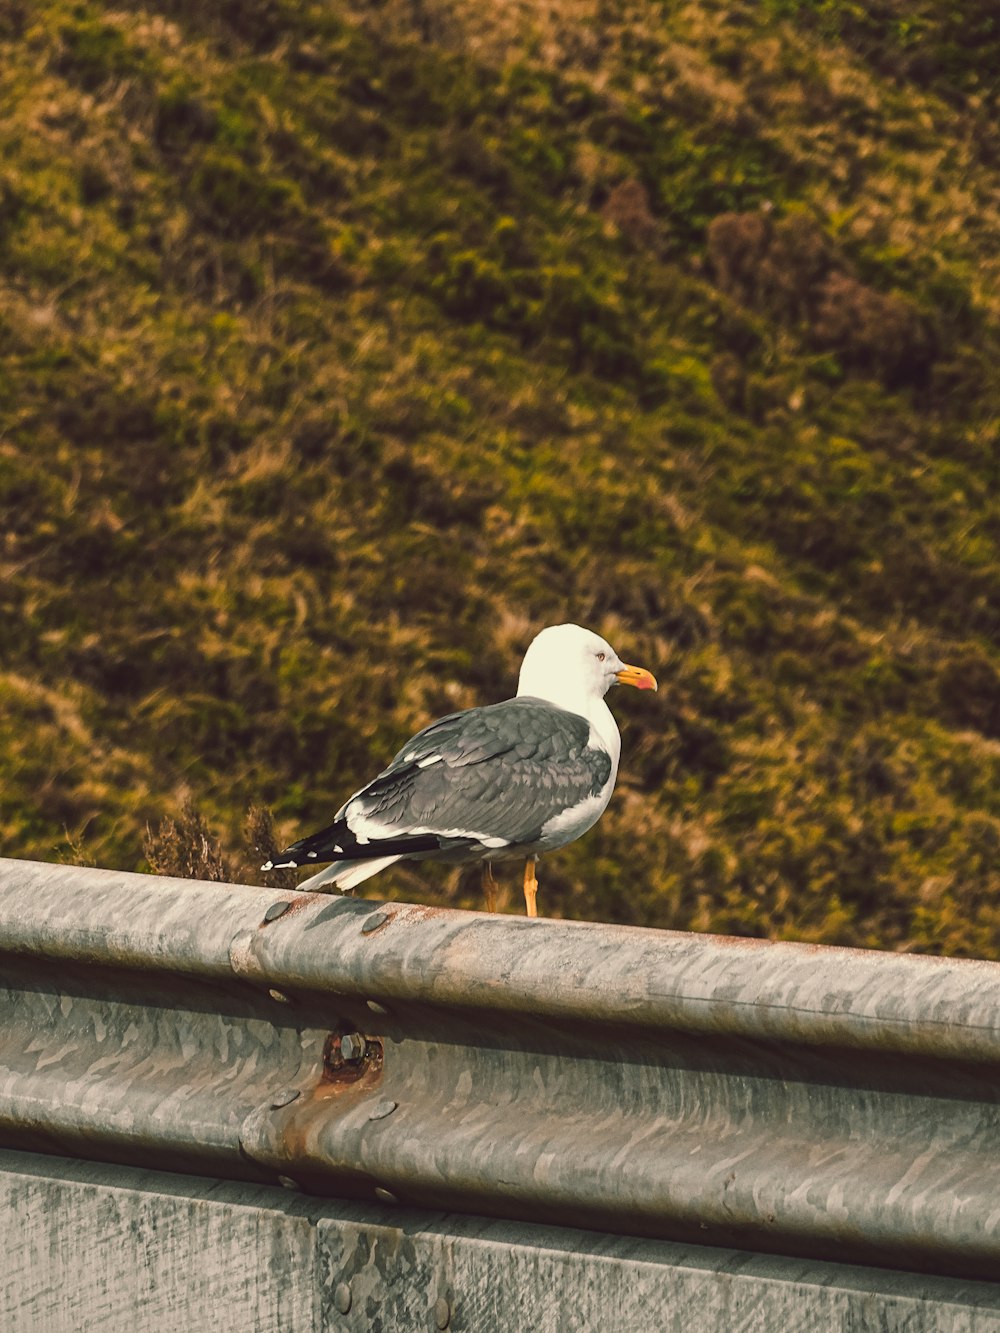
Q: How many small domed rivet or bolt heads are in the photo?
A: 10